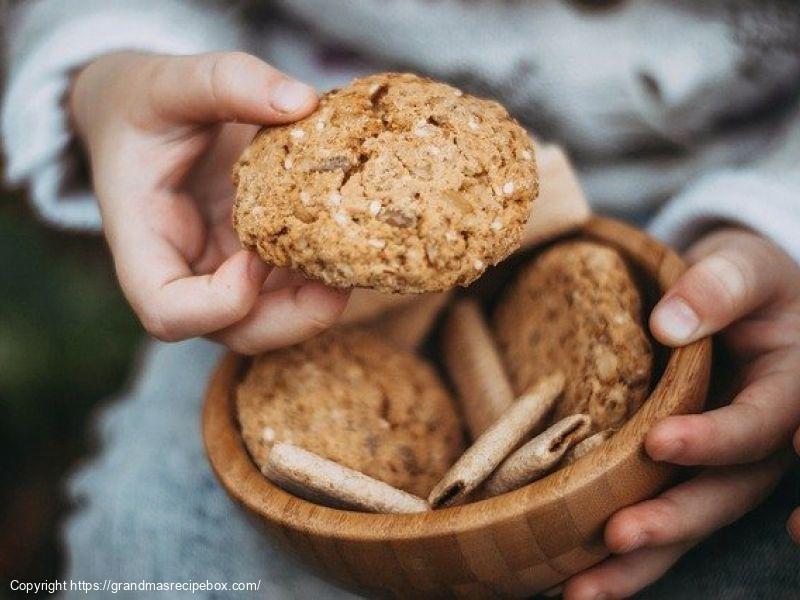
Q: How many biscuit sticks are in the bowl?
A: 5